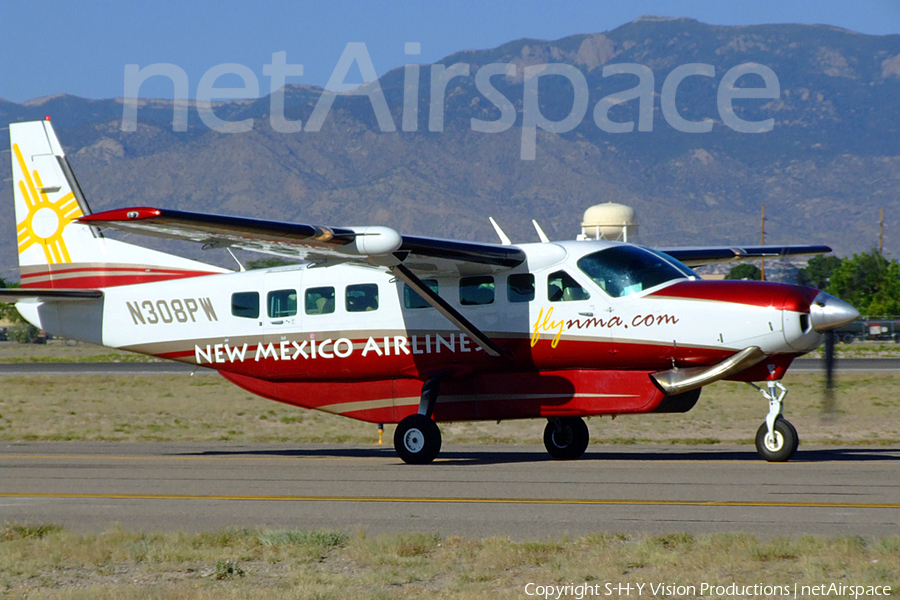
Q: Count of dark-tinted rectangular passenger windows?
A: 7